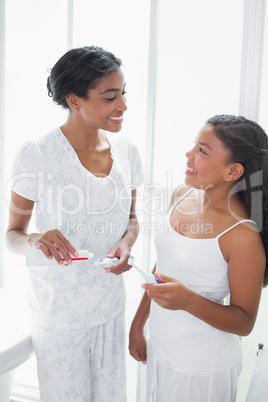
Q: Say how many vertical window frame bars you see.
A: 4